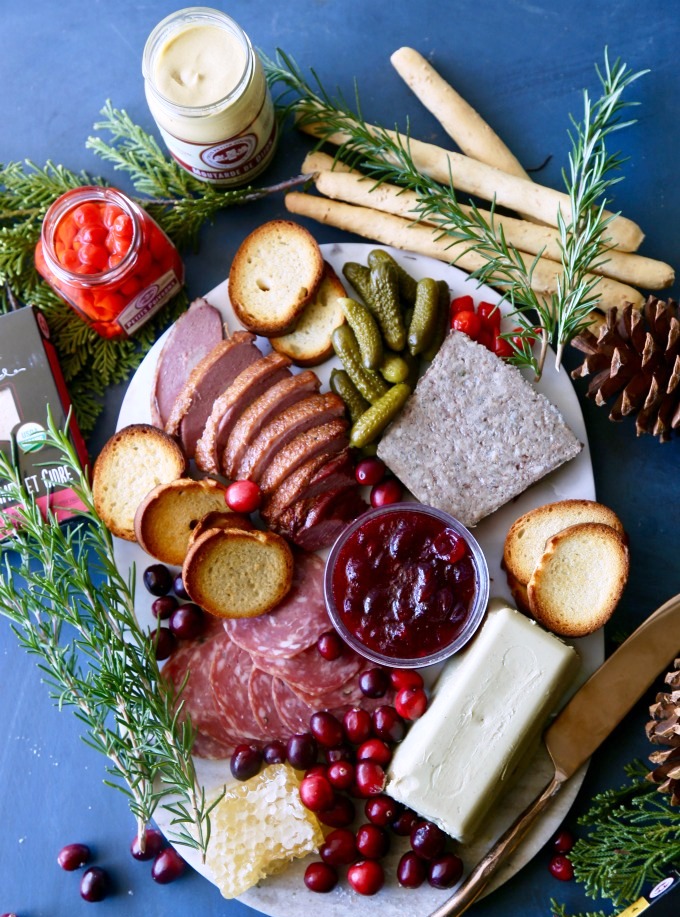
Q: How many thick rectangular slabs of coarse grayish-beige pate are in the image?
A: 1